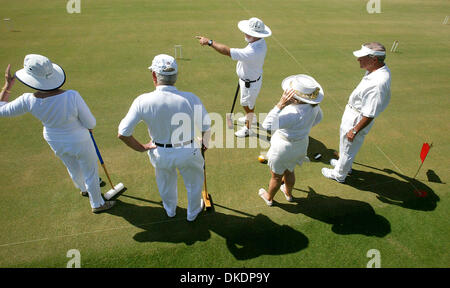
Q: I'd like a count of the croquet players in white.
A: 5